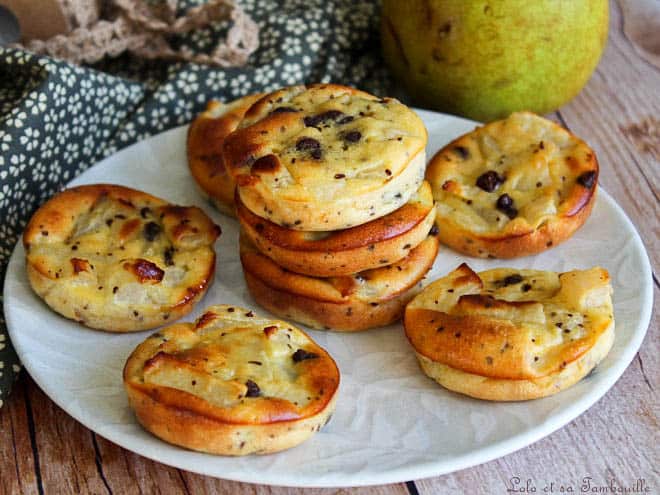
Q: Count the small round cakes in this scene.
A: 8